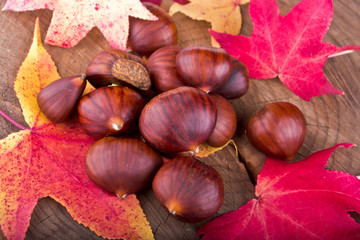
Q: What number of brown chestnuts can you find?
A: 12